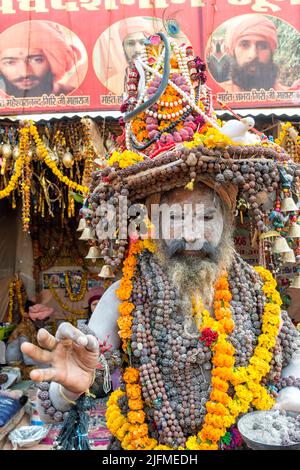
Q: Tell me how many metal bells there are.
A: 9